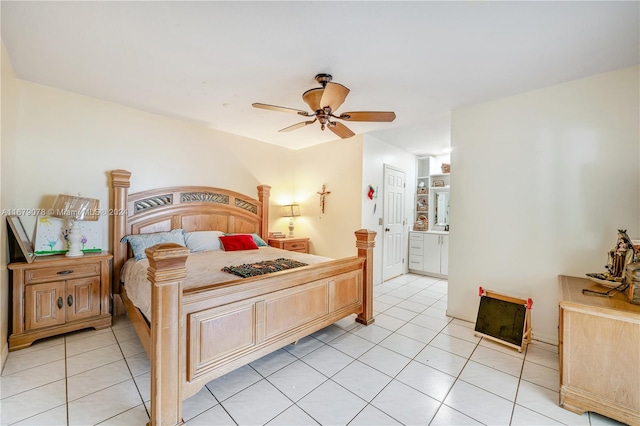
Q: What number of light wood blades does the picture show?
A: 5